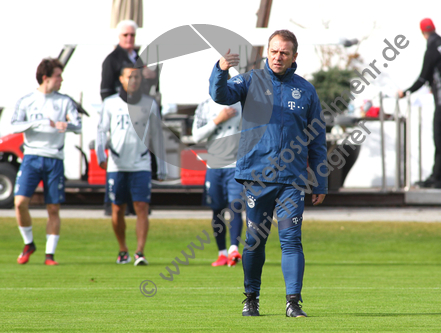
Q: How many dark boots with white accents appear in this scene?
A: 2